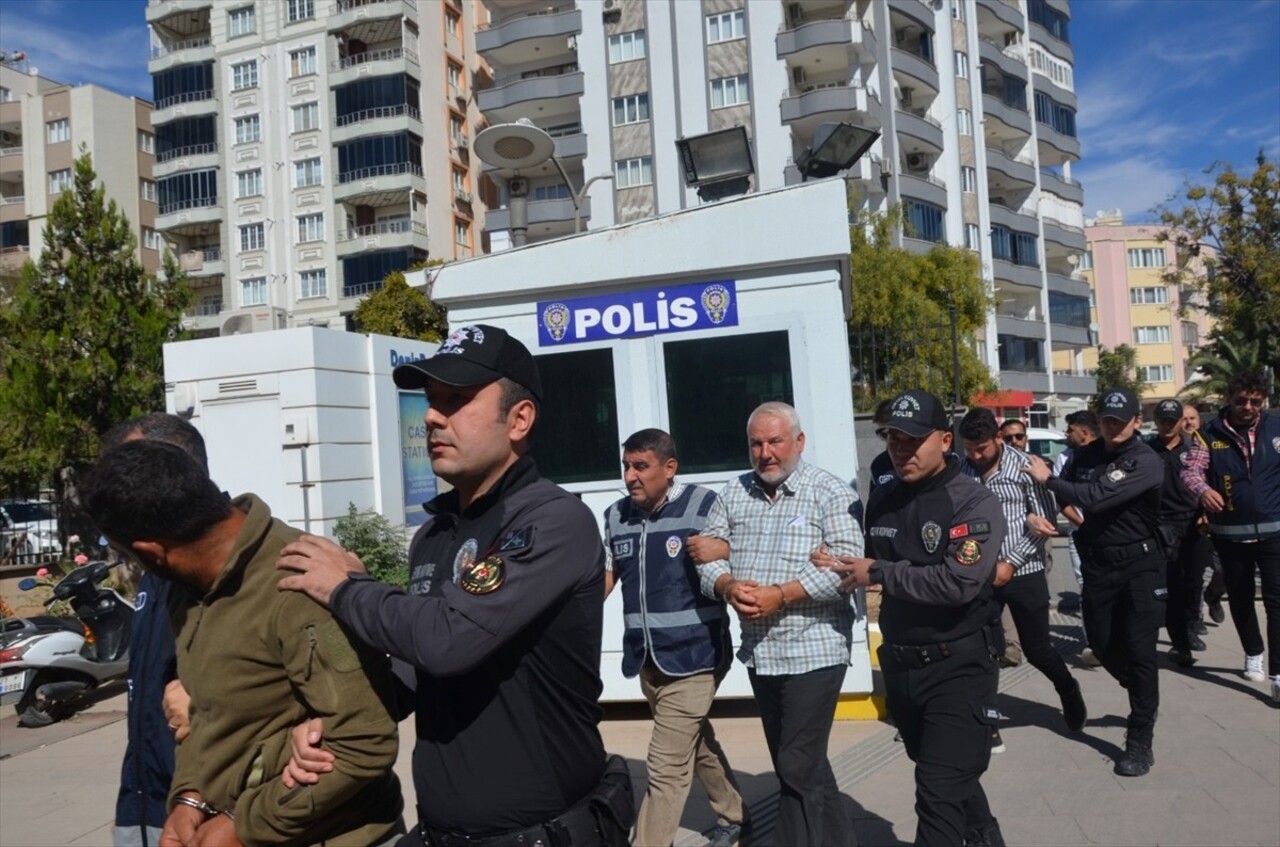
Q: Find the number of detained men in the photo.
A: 3